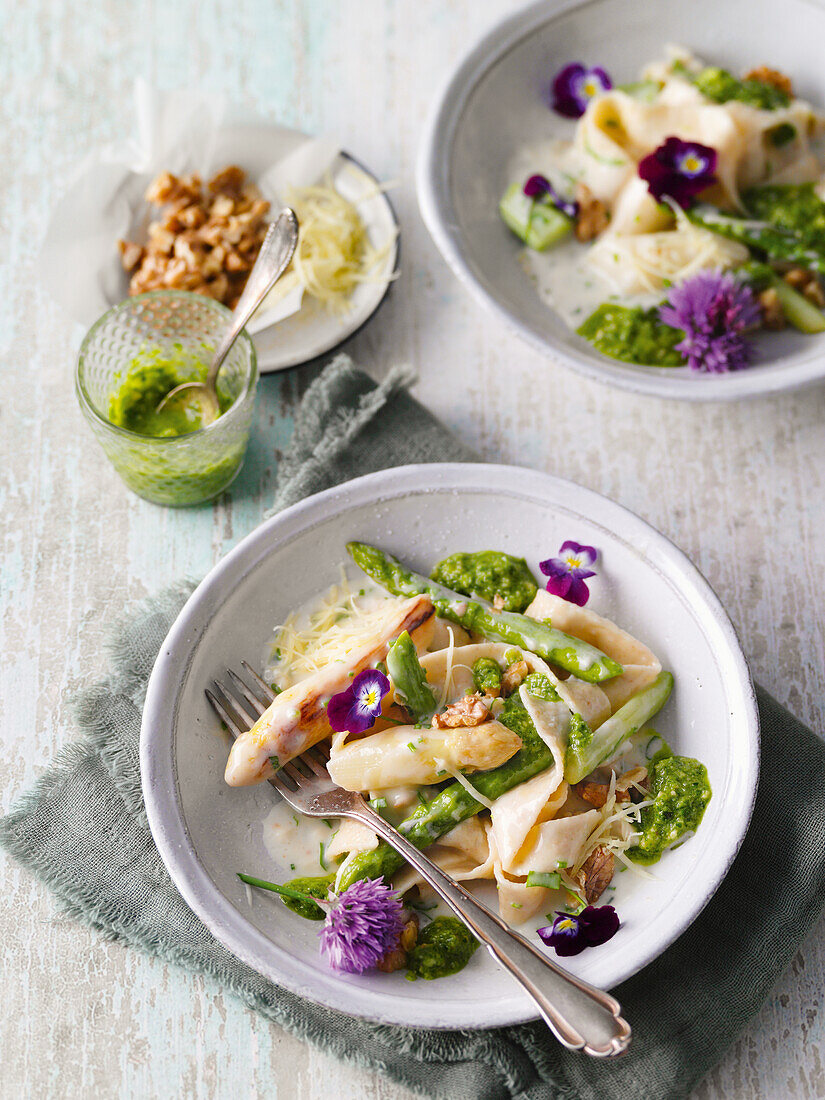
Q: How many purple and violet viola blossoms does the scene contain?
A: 6